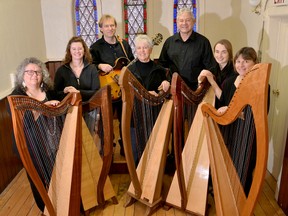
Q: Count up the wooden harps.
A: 5